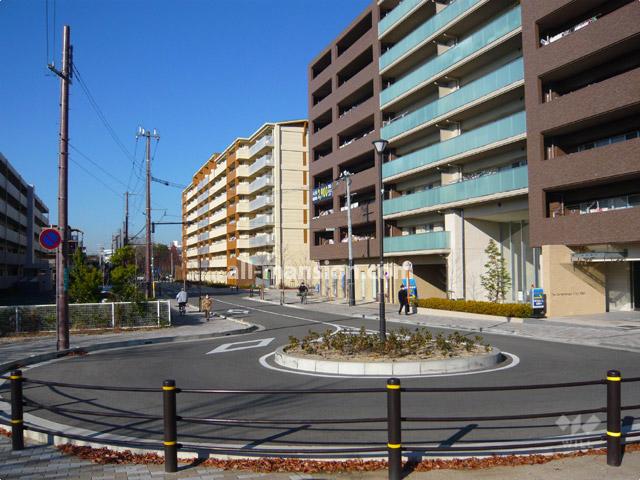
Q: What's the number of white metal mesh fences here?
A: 1